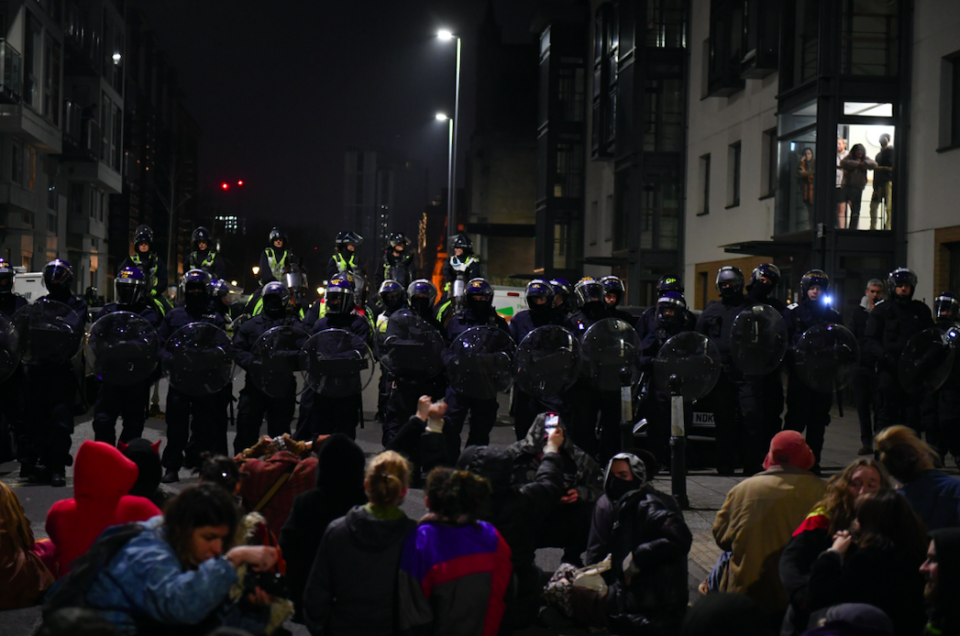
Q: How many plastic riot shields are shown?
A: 14